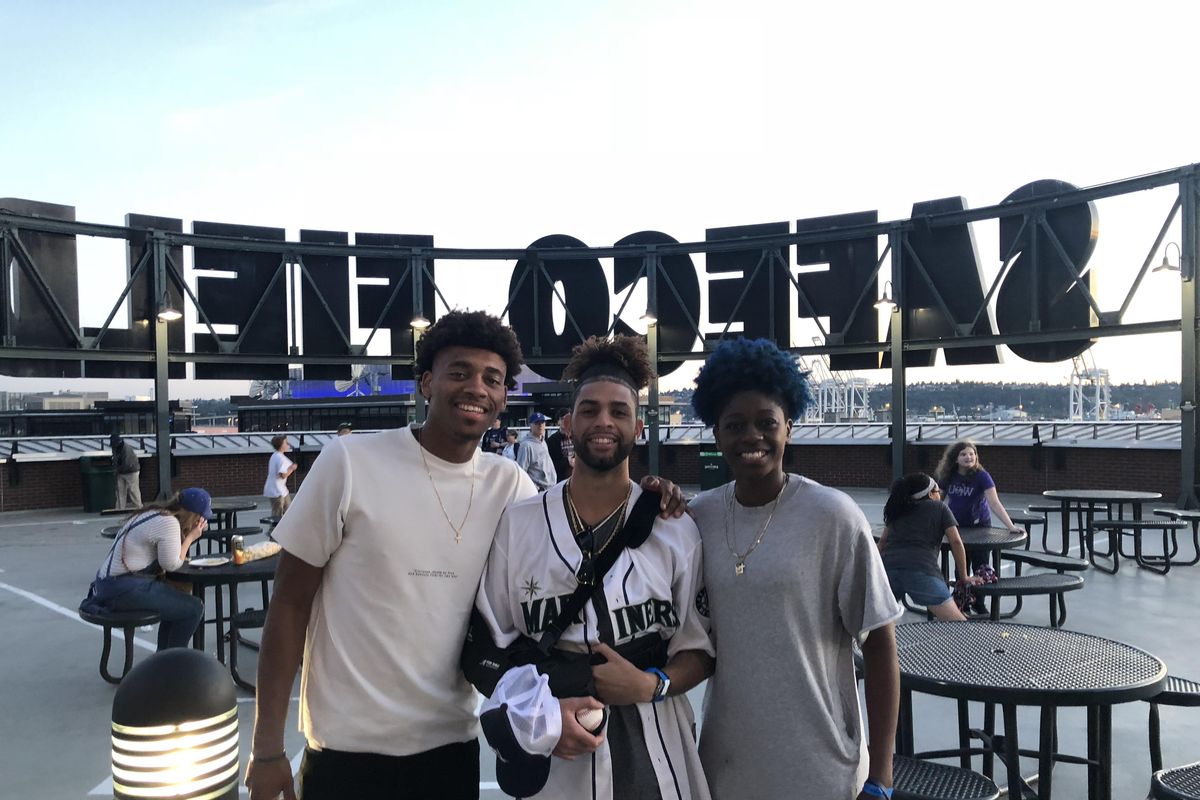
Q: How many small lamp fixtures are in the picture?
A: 5